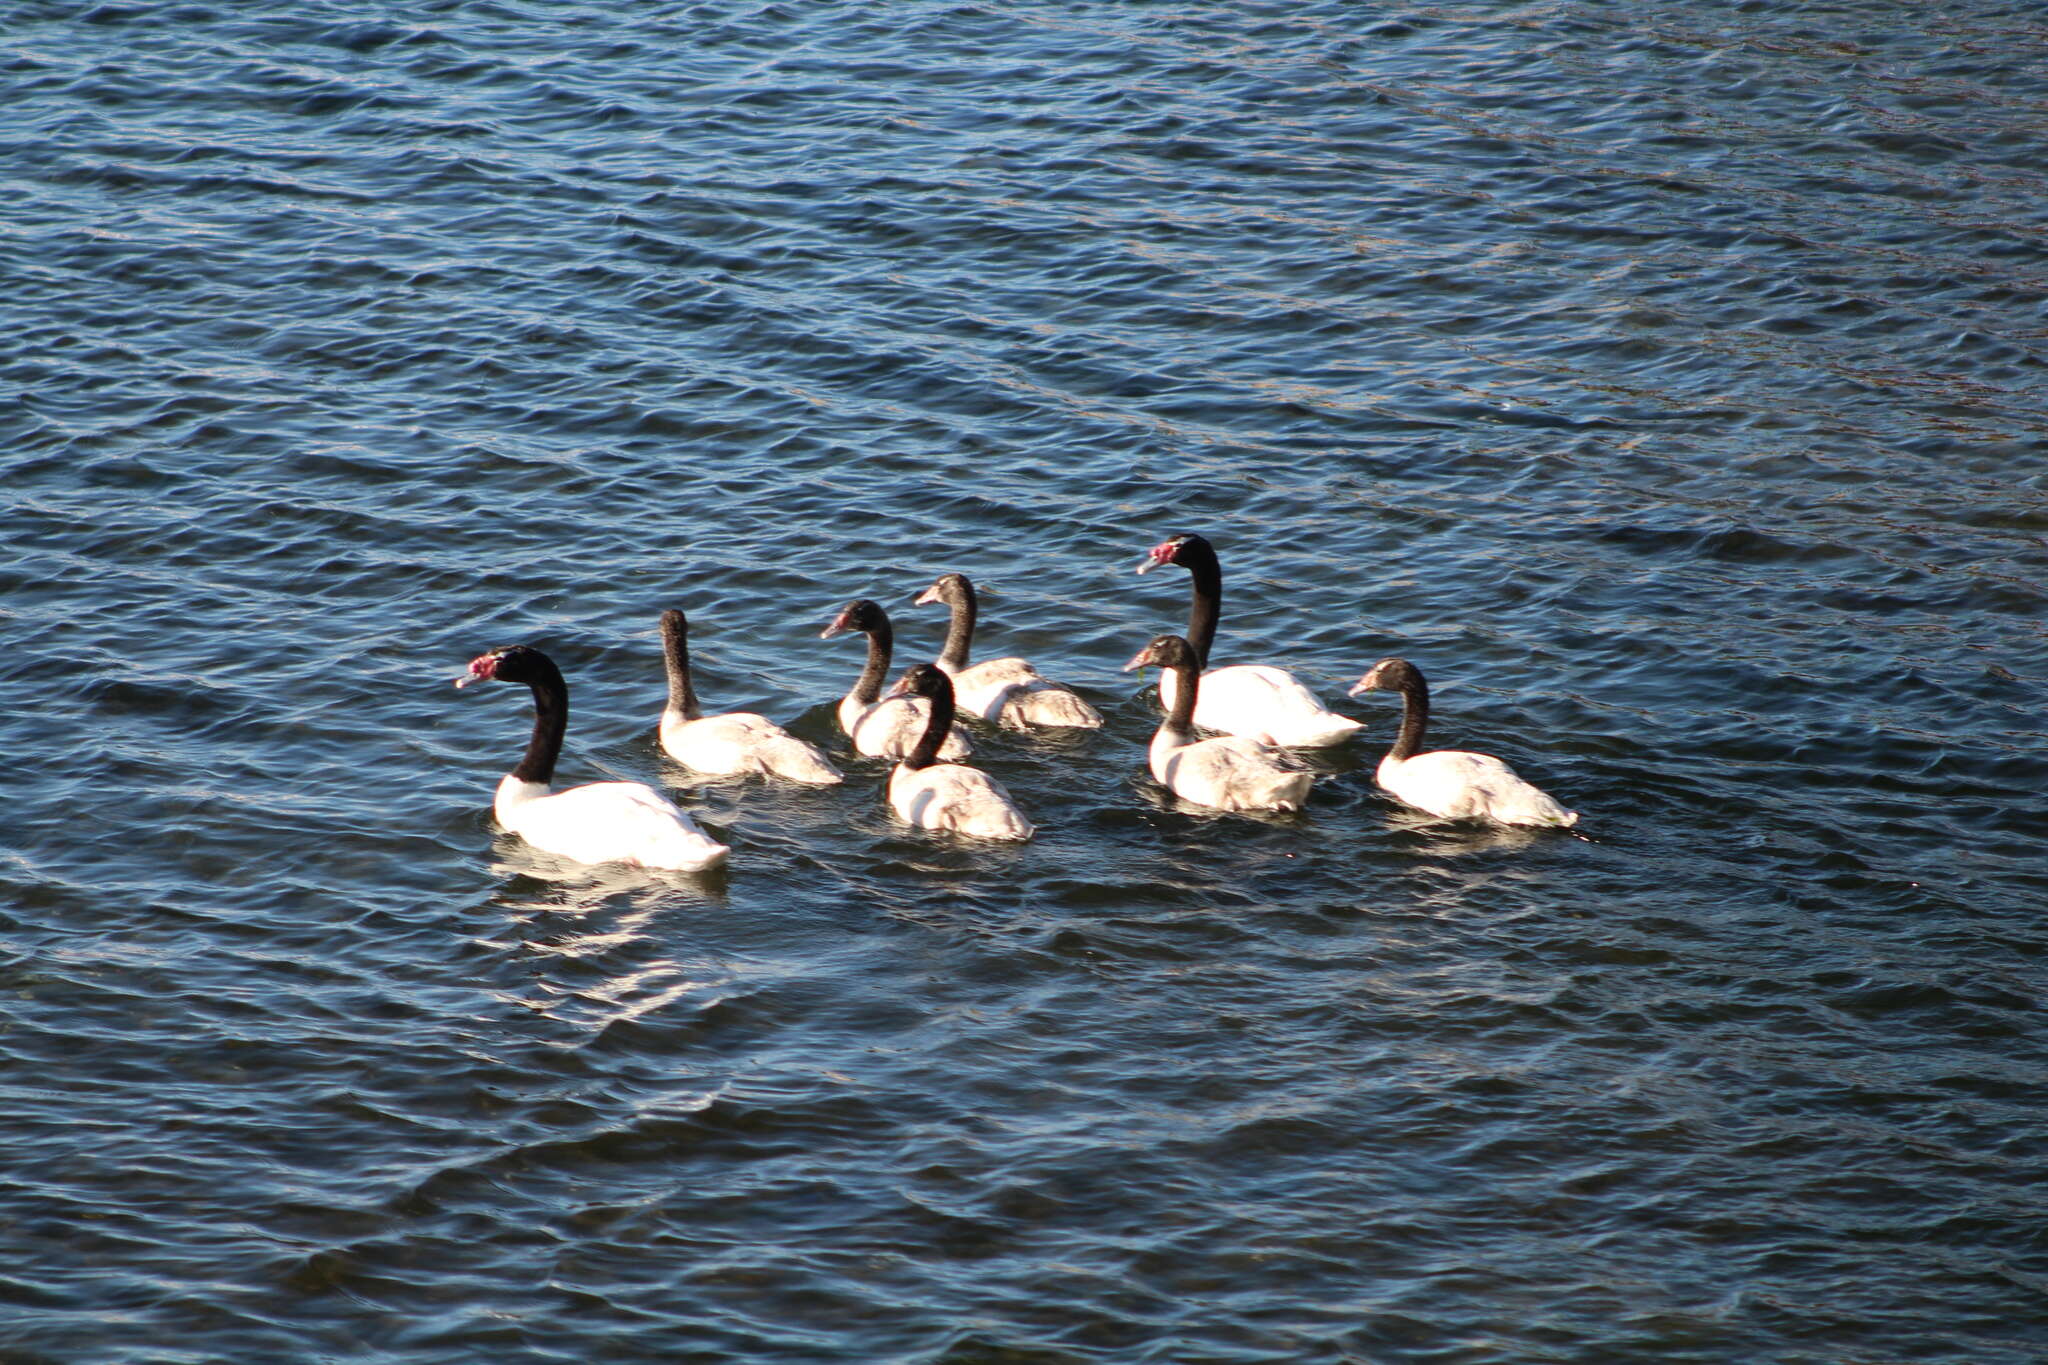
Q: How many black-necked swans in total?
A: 8